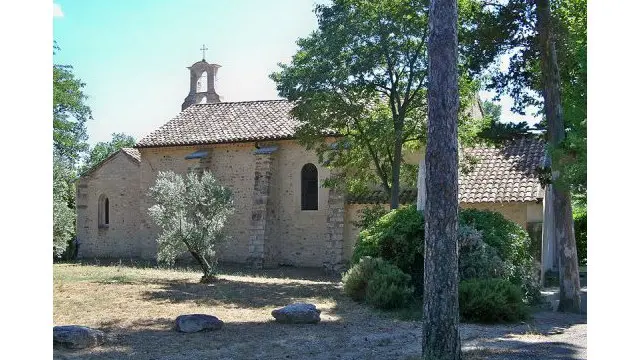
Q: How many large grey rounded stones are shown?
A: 3